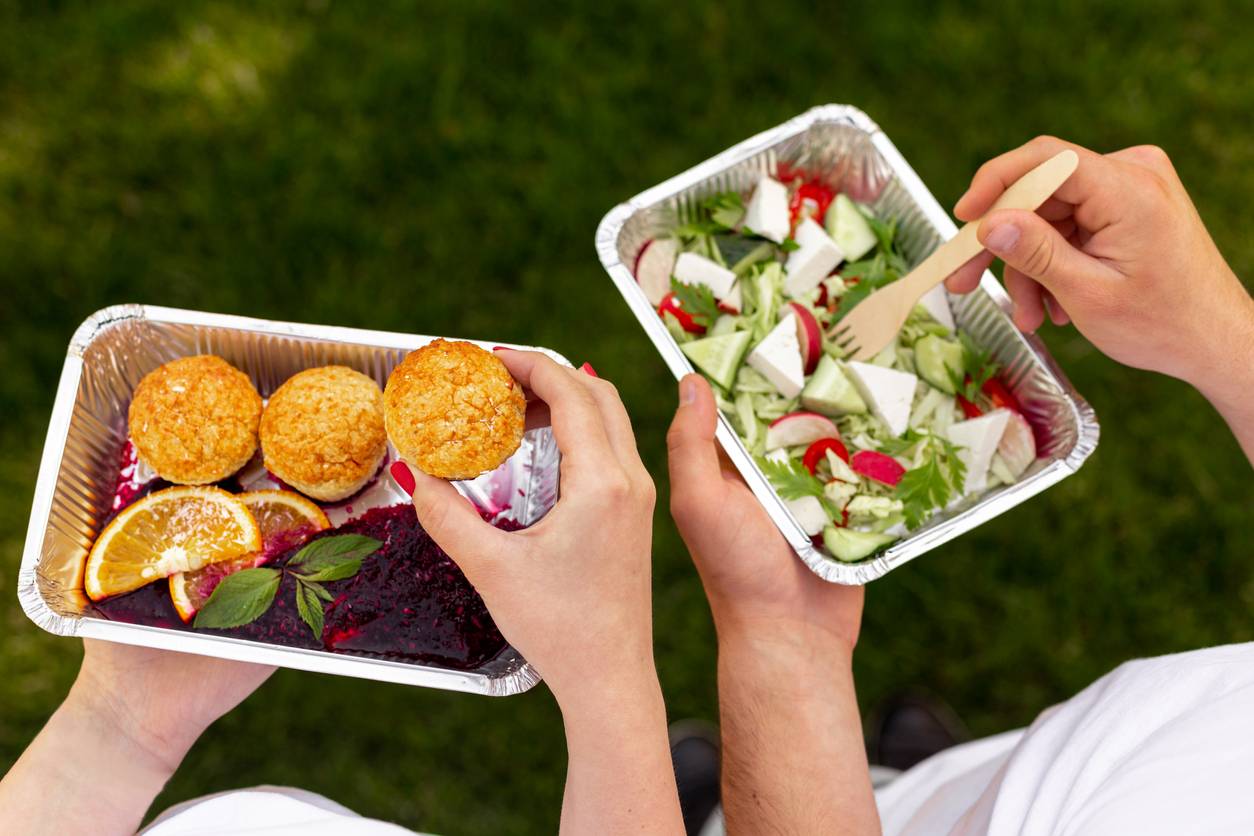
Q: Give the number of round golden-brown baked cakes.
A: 3